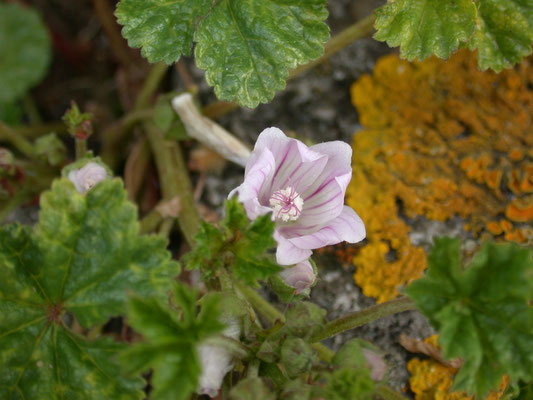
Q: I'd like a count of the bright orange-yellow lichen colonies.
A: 2